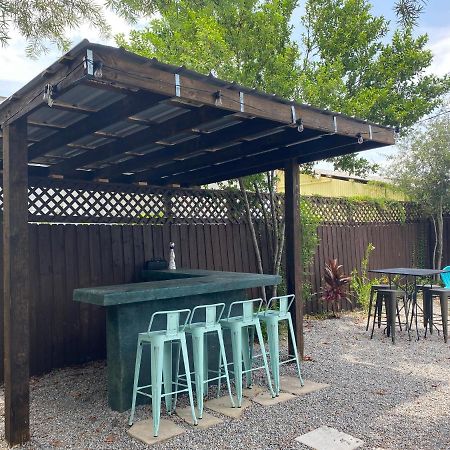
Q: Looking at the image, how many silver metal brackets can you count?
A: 6